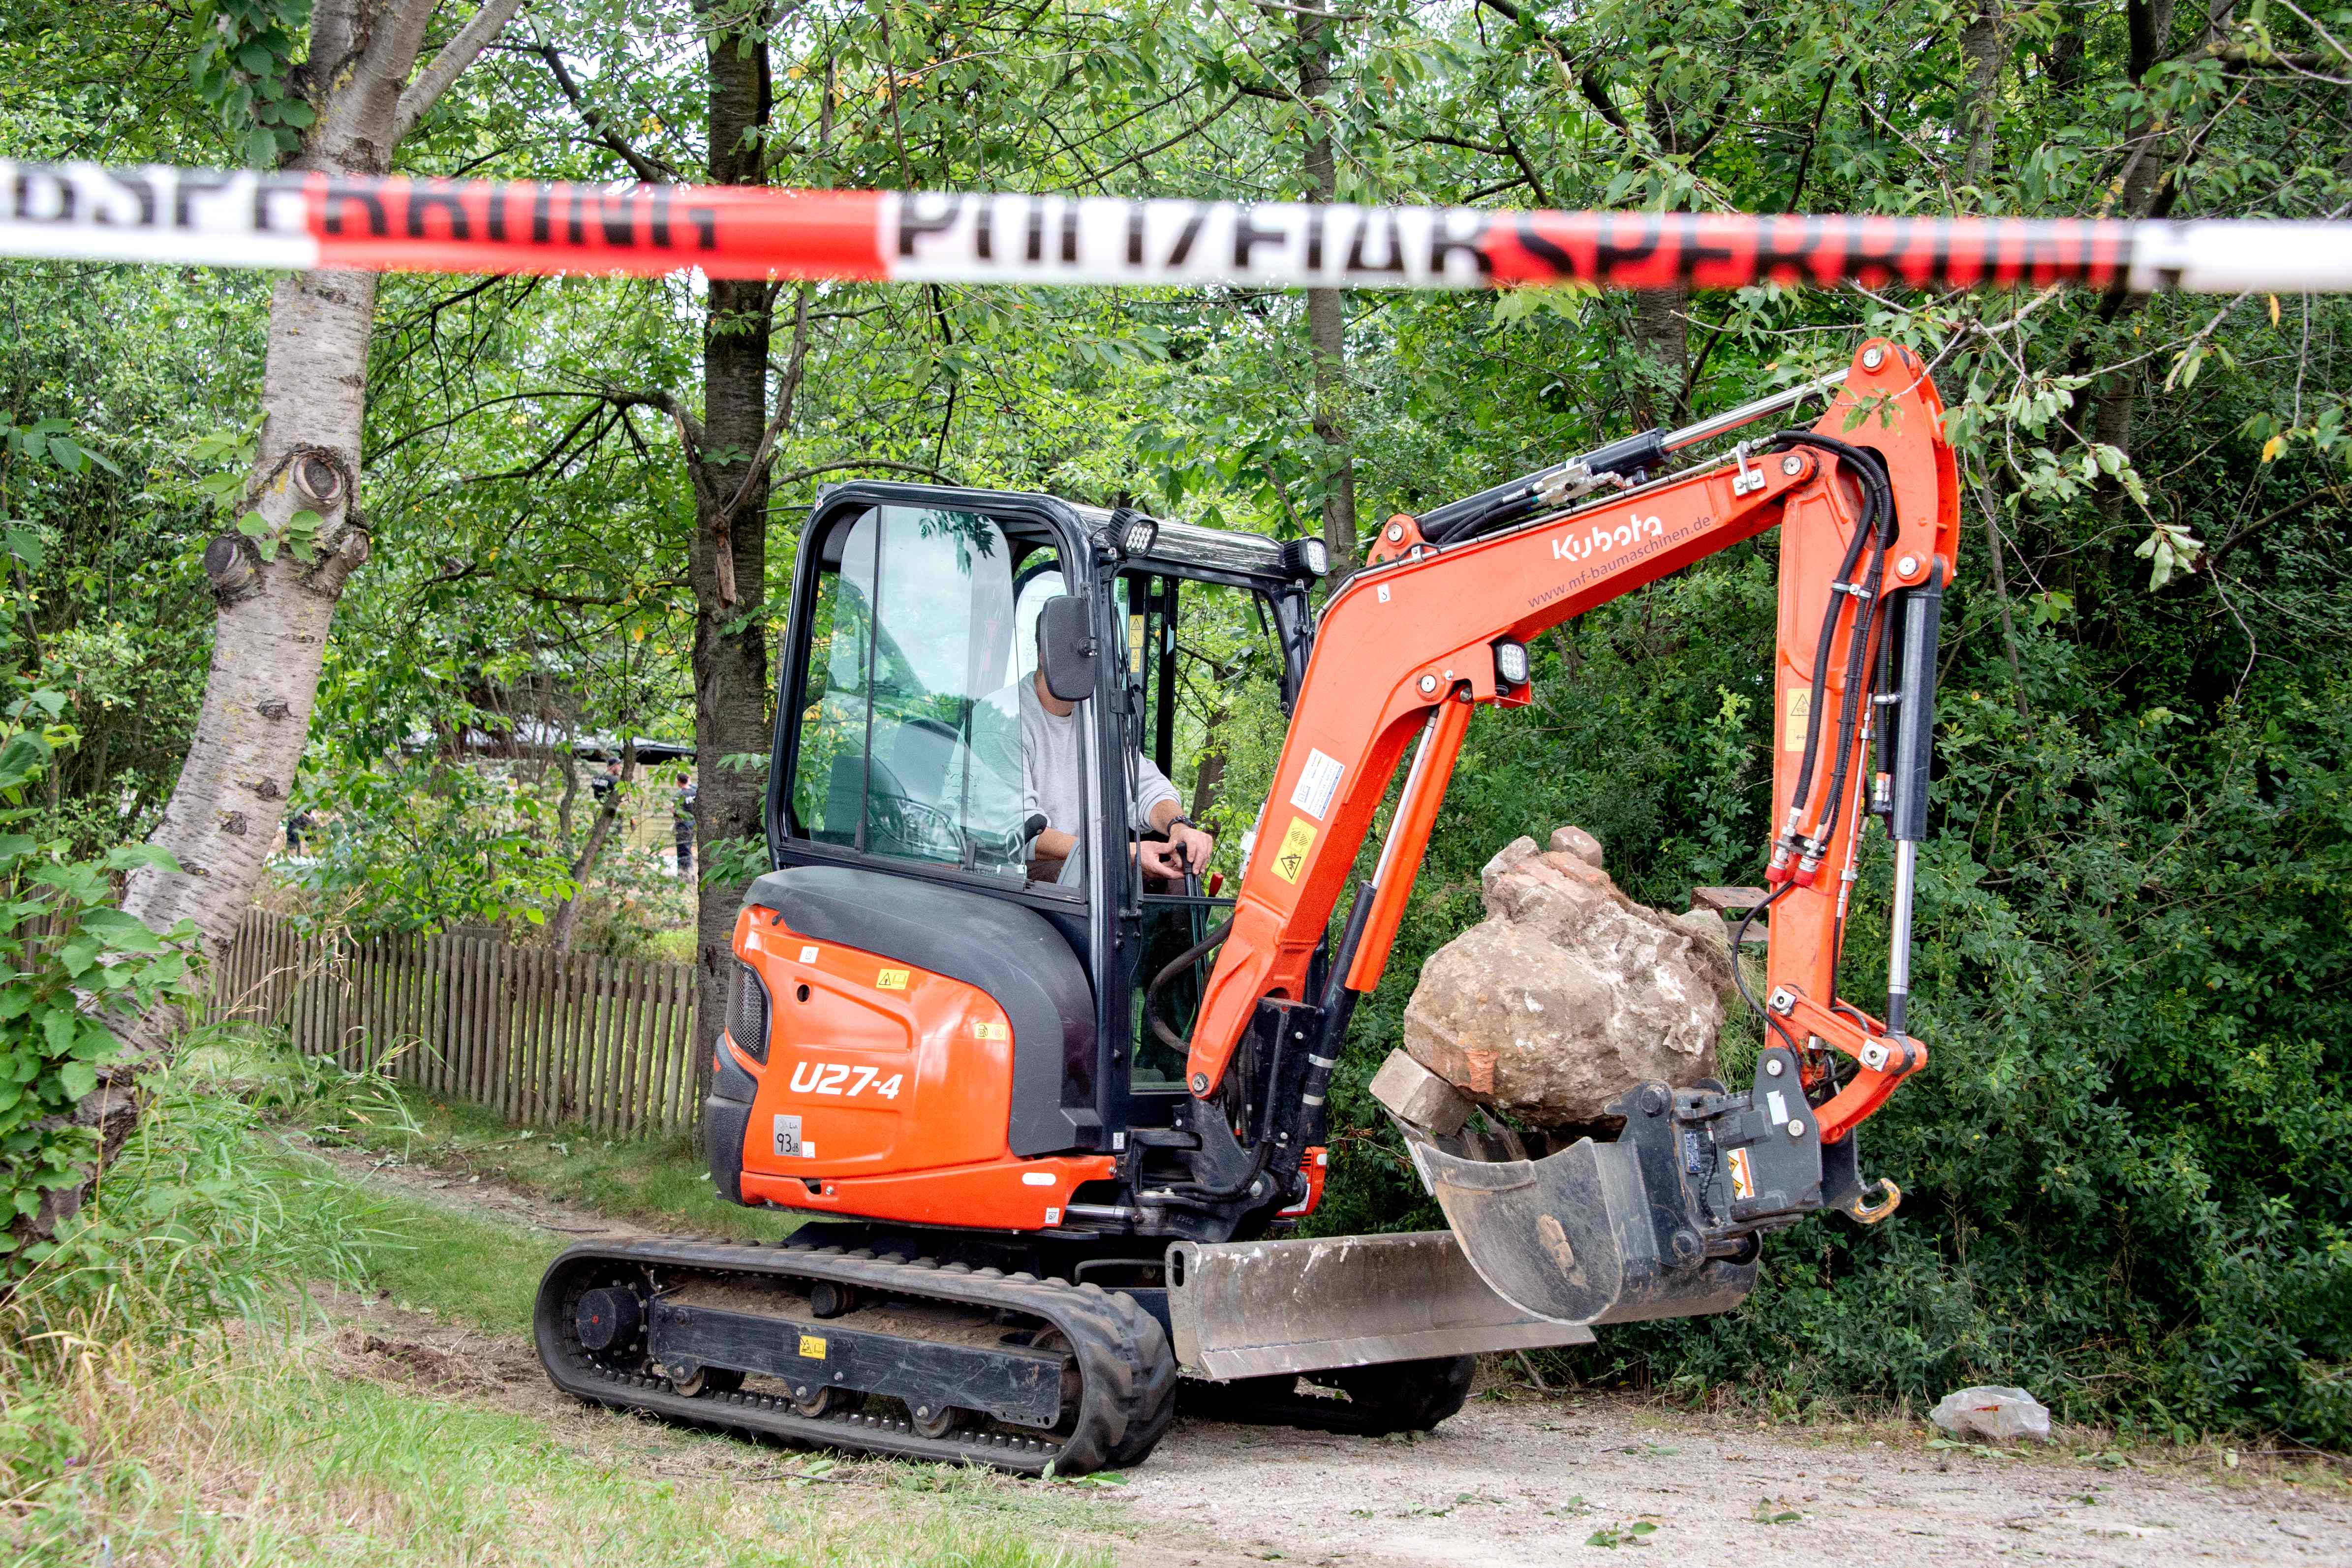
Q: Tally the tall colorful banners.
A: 0